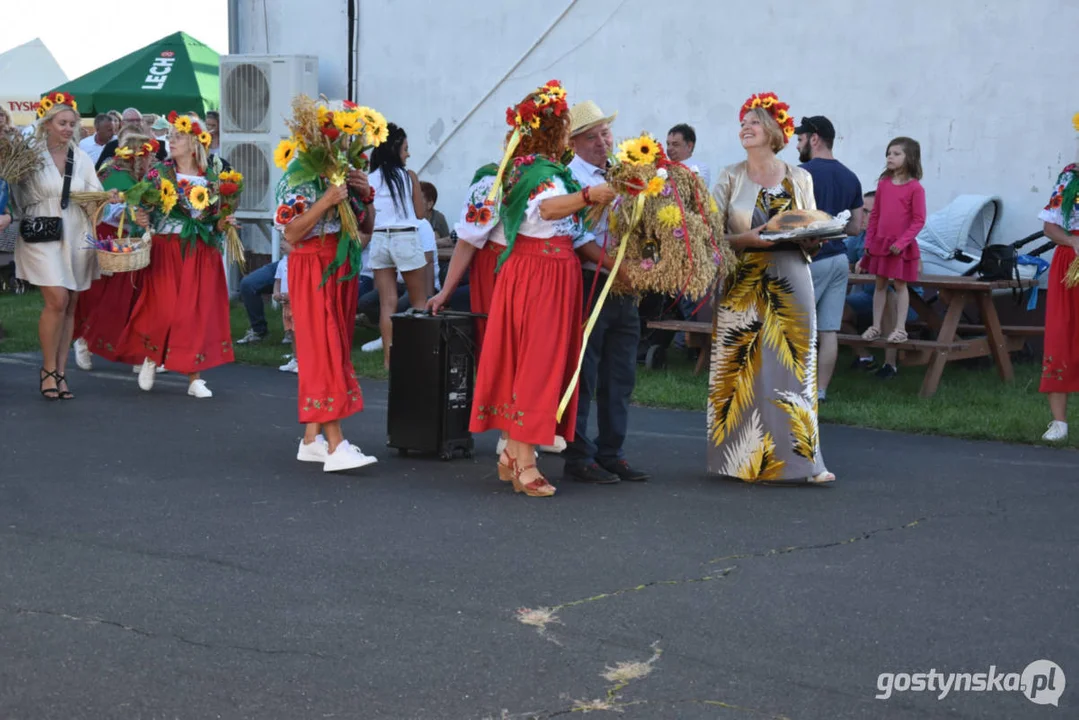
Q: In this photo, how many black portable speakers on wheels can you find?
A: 1